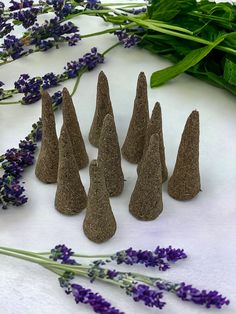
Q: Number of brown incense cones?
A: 10